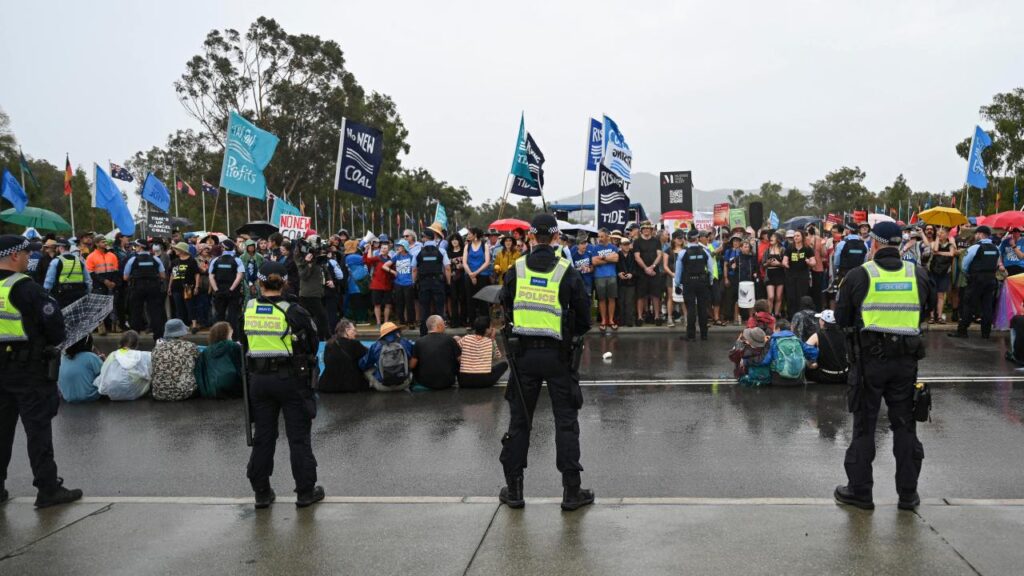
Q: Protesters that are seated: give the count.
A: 13